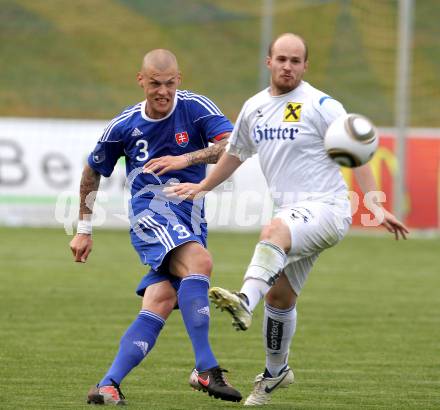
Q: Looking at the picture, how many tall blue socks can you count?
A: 2